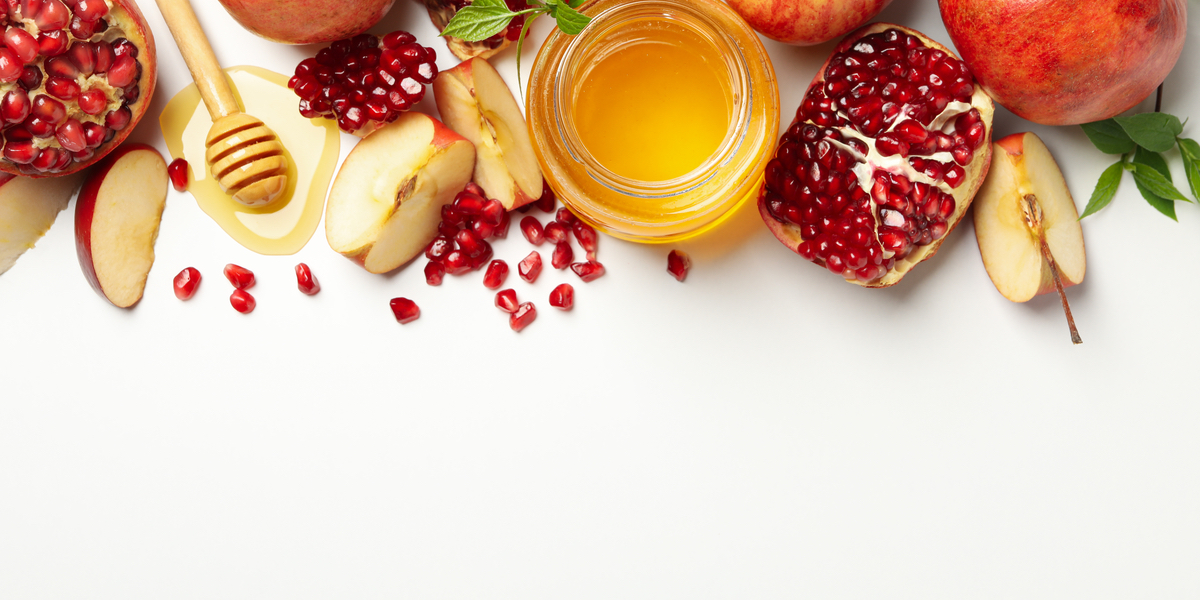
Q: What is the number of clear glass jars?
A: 1